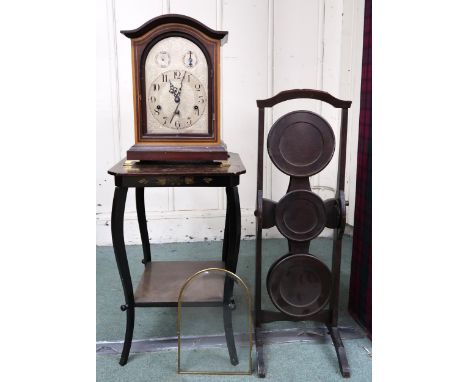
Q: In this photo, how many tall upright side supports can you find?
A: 2